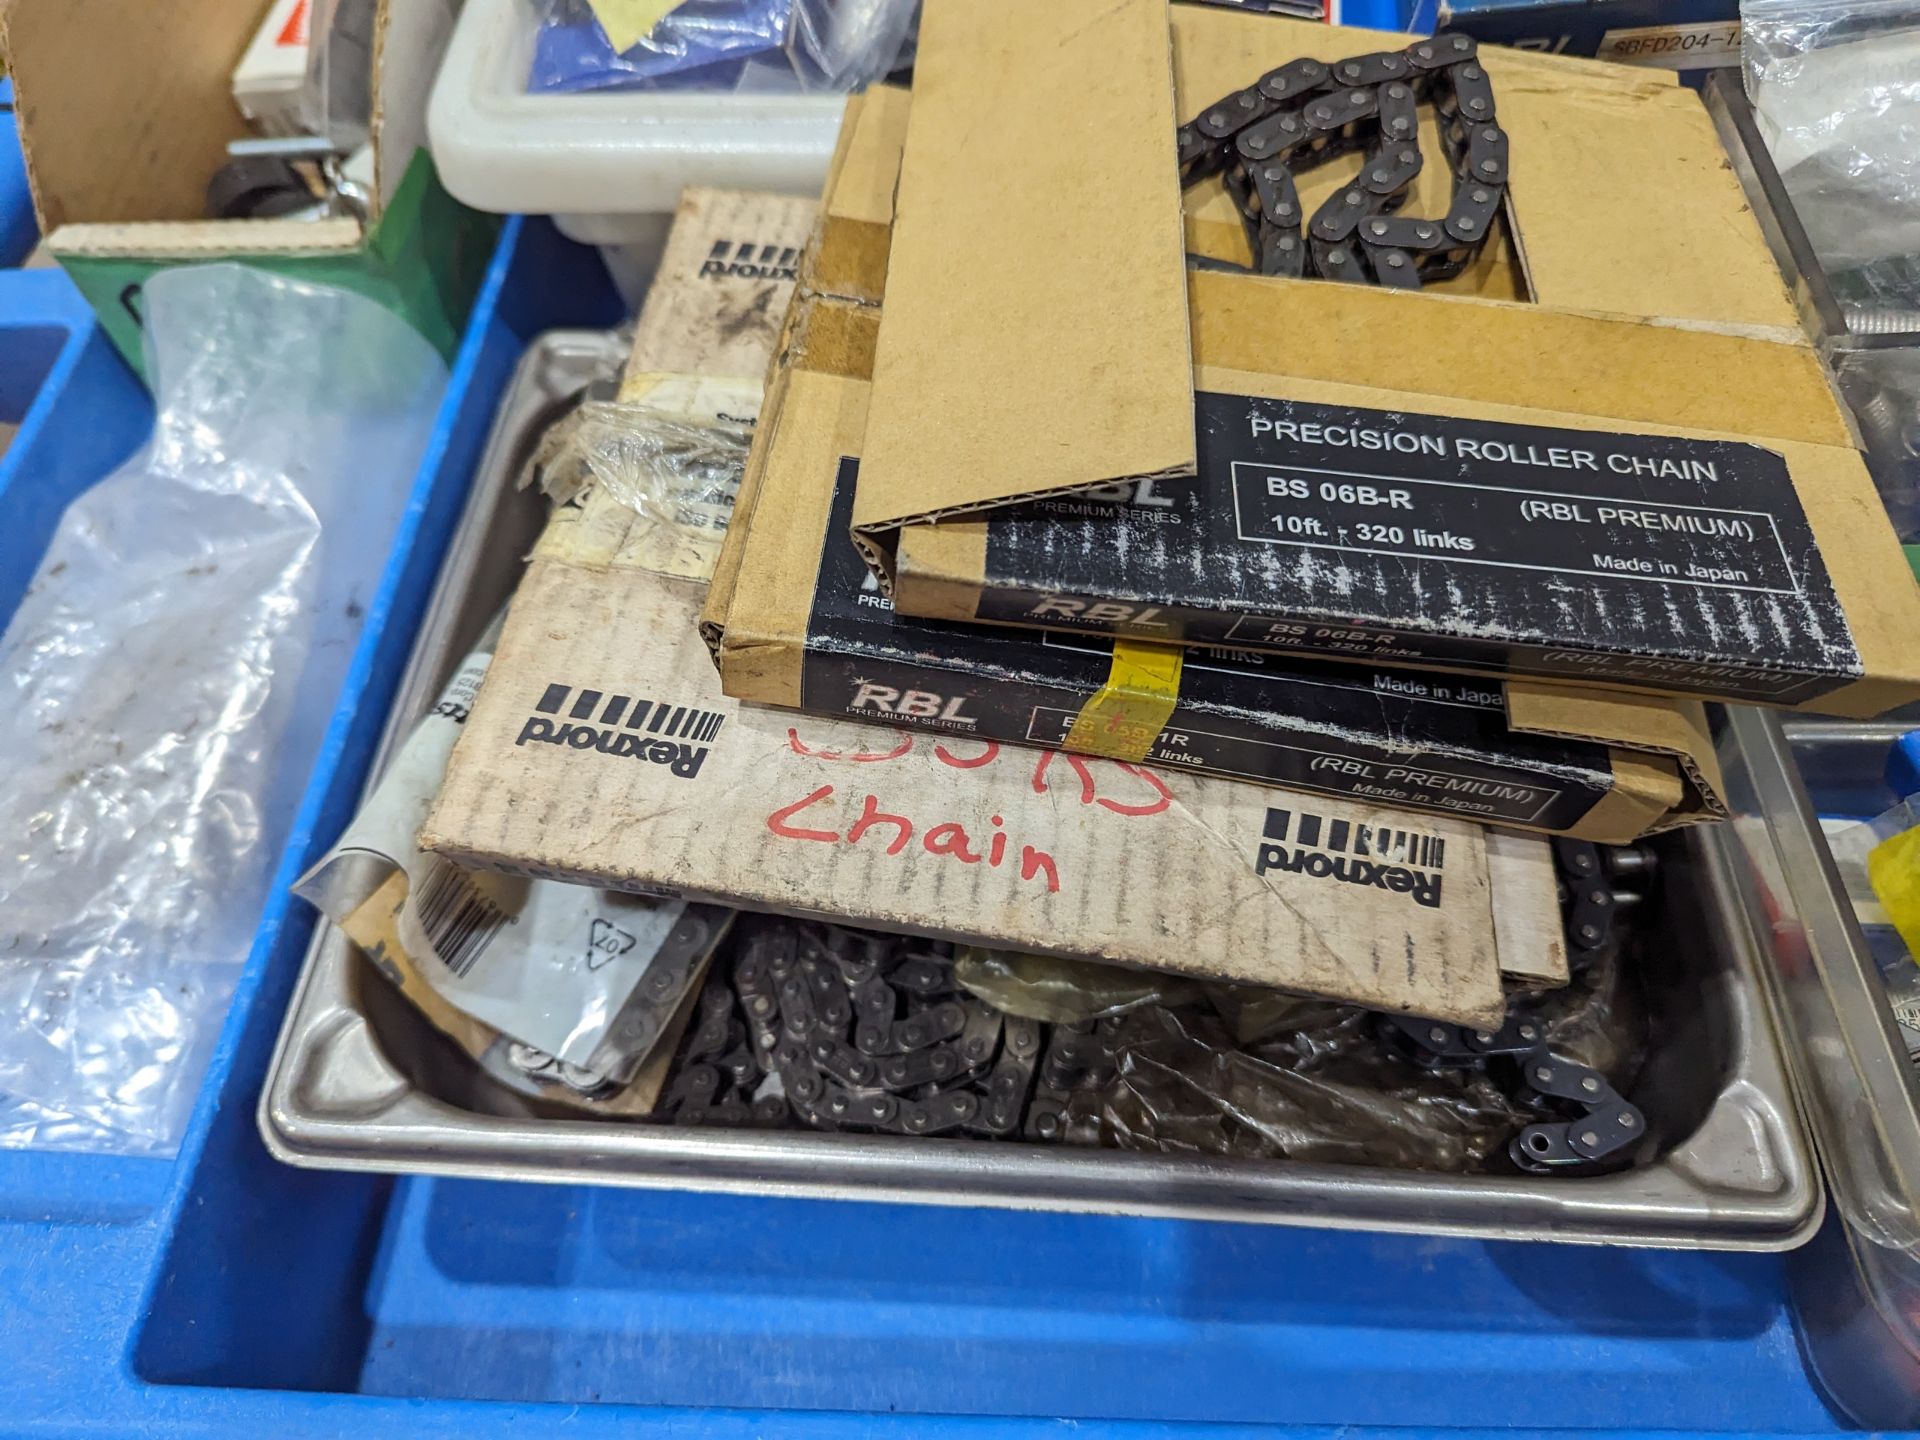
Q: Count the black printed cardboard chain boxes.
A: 2